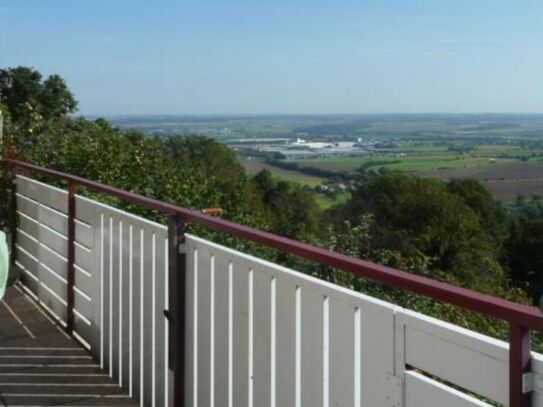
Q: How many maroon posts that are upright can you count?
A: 4